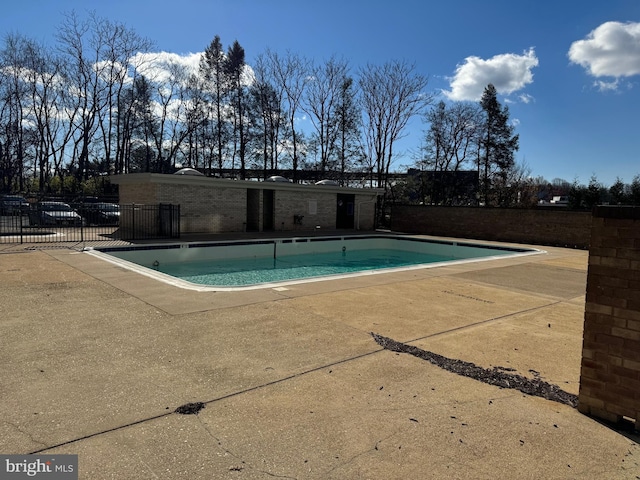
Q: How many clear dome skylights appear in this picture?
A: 3